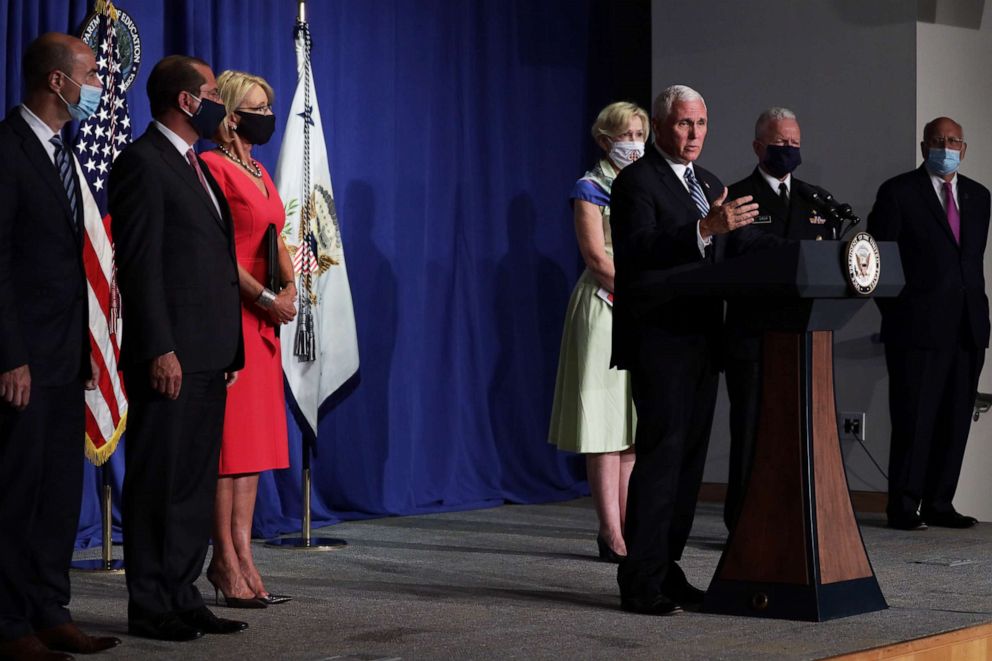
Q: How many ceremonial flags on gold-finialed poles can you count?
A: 2